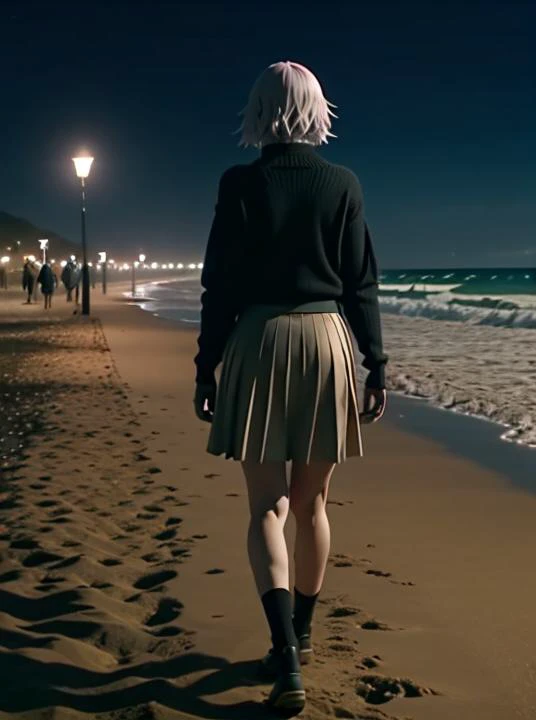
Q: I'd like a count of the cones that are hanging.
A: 0